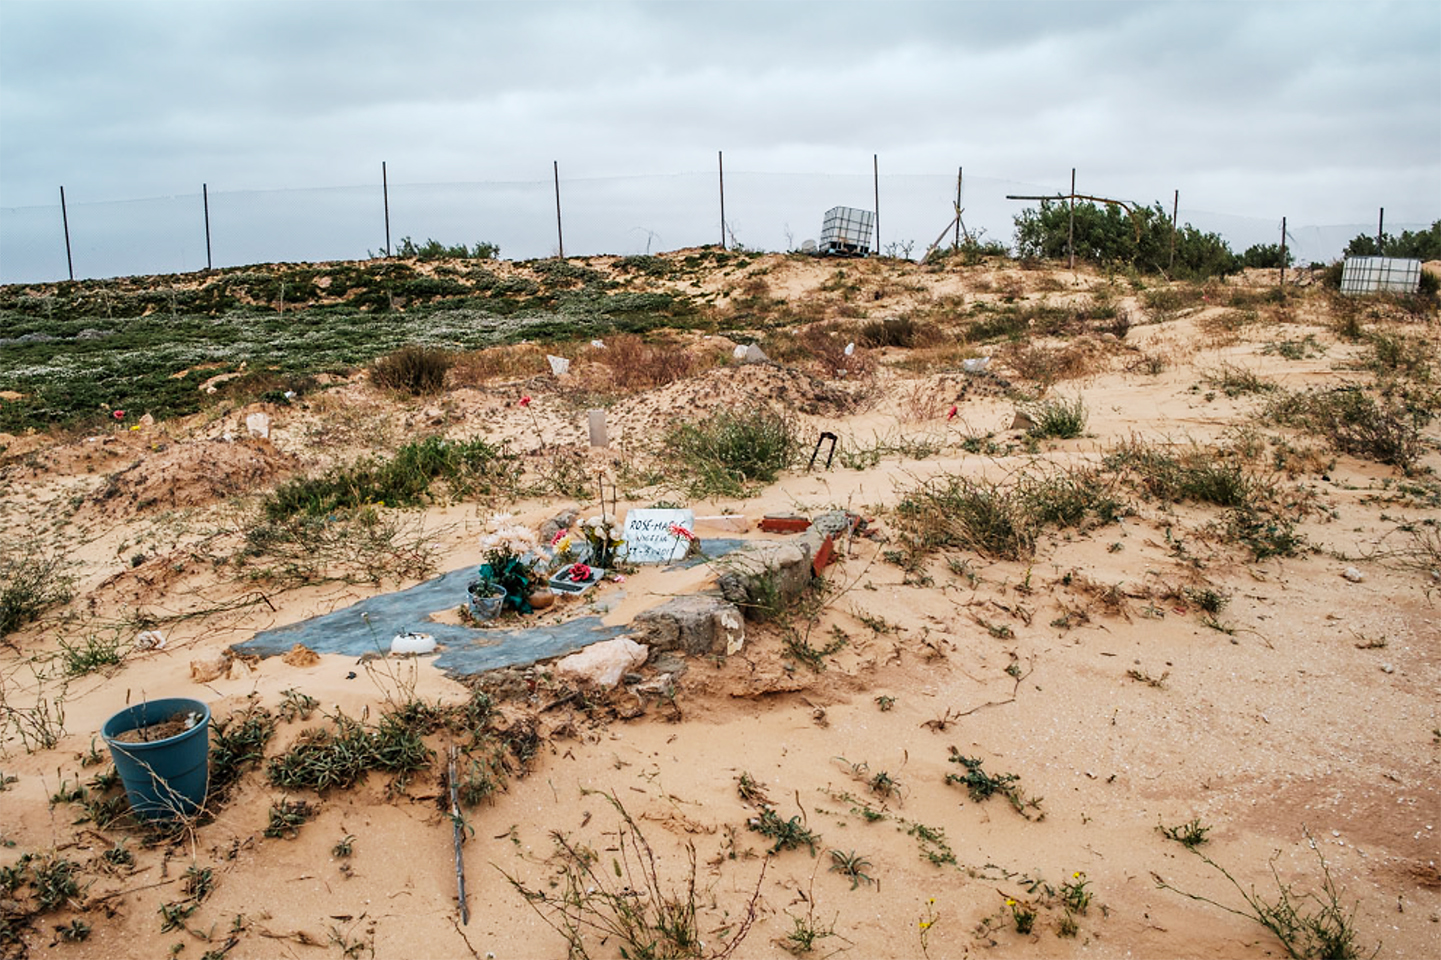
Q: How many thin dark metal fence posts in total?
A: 11